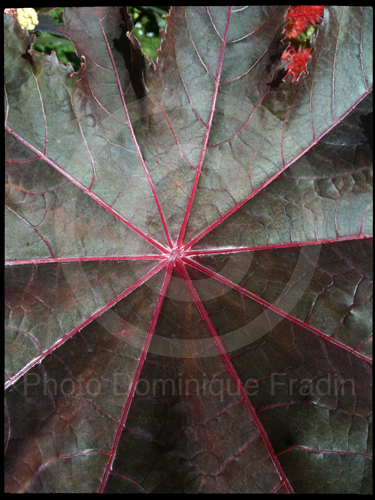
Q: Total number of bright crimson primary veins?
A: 10